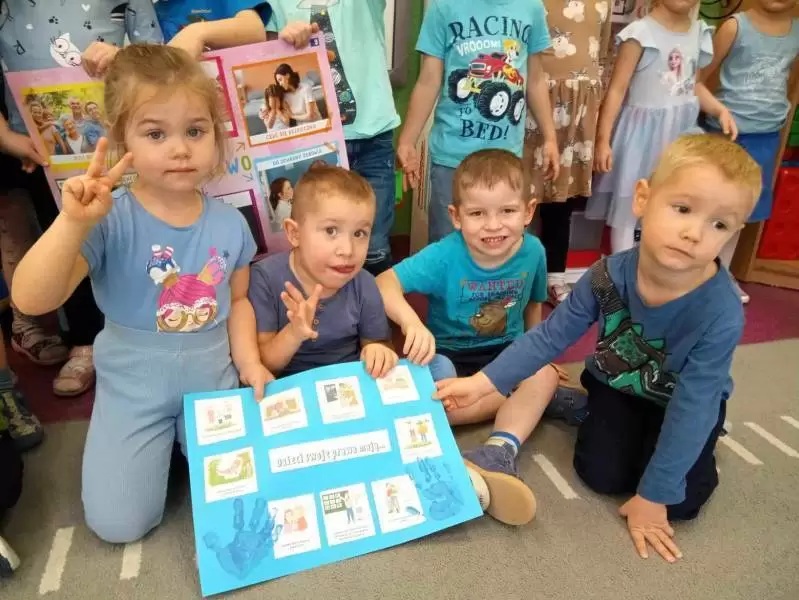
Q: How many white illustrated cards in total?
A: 9